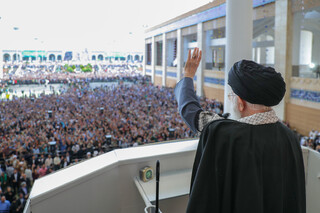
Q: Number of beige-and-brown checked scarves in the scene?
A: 1